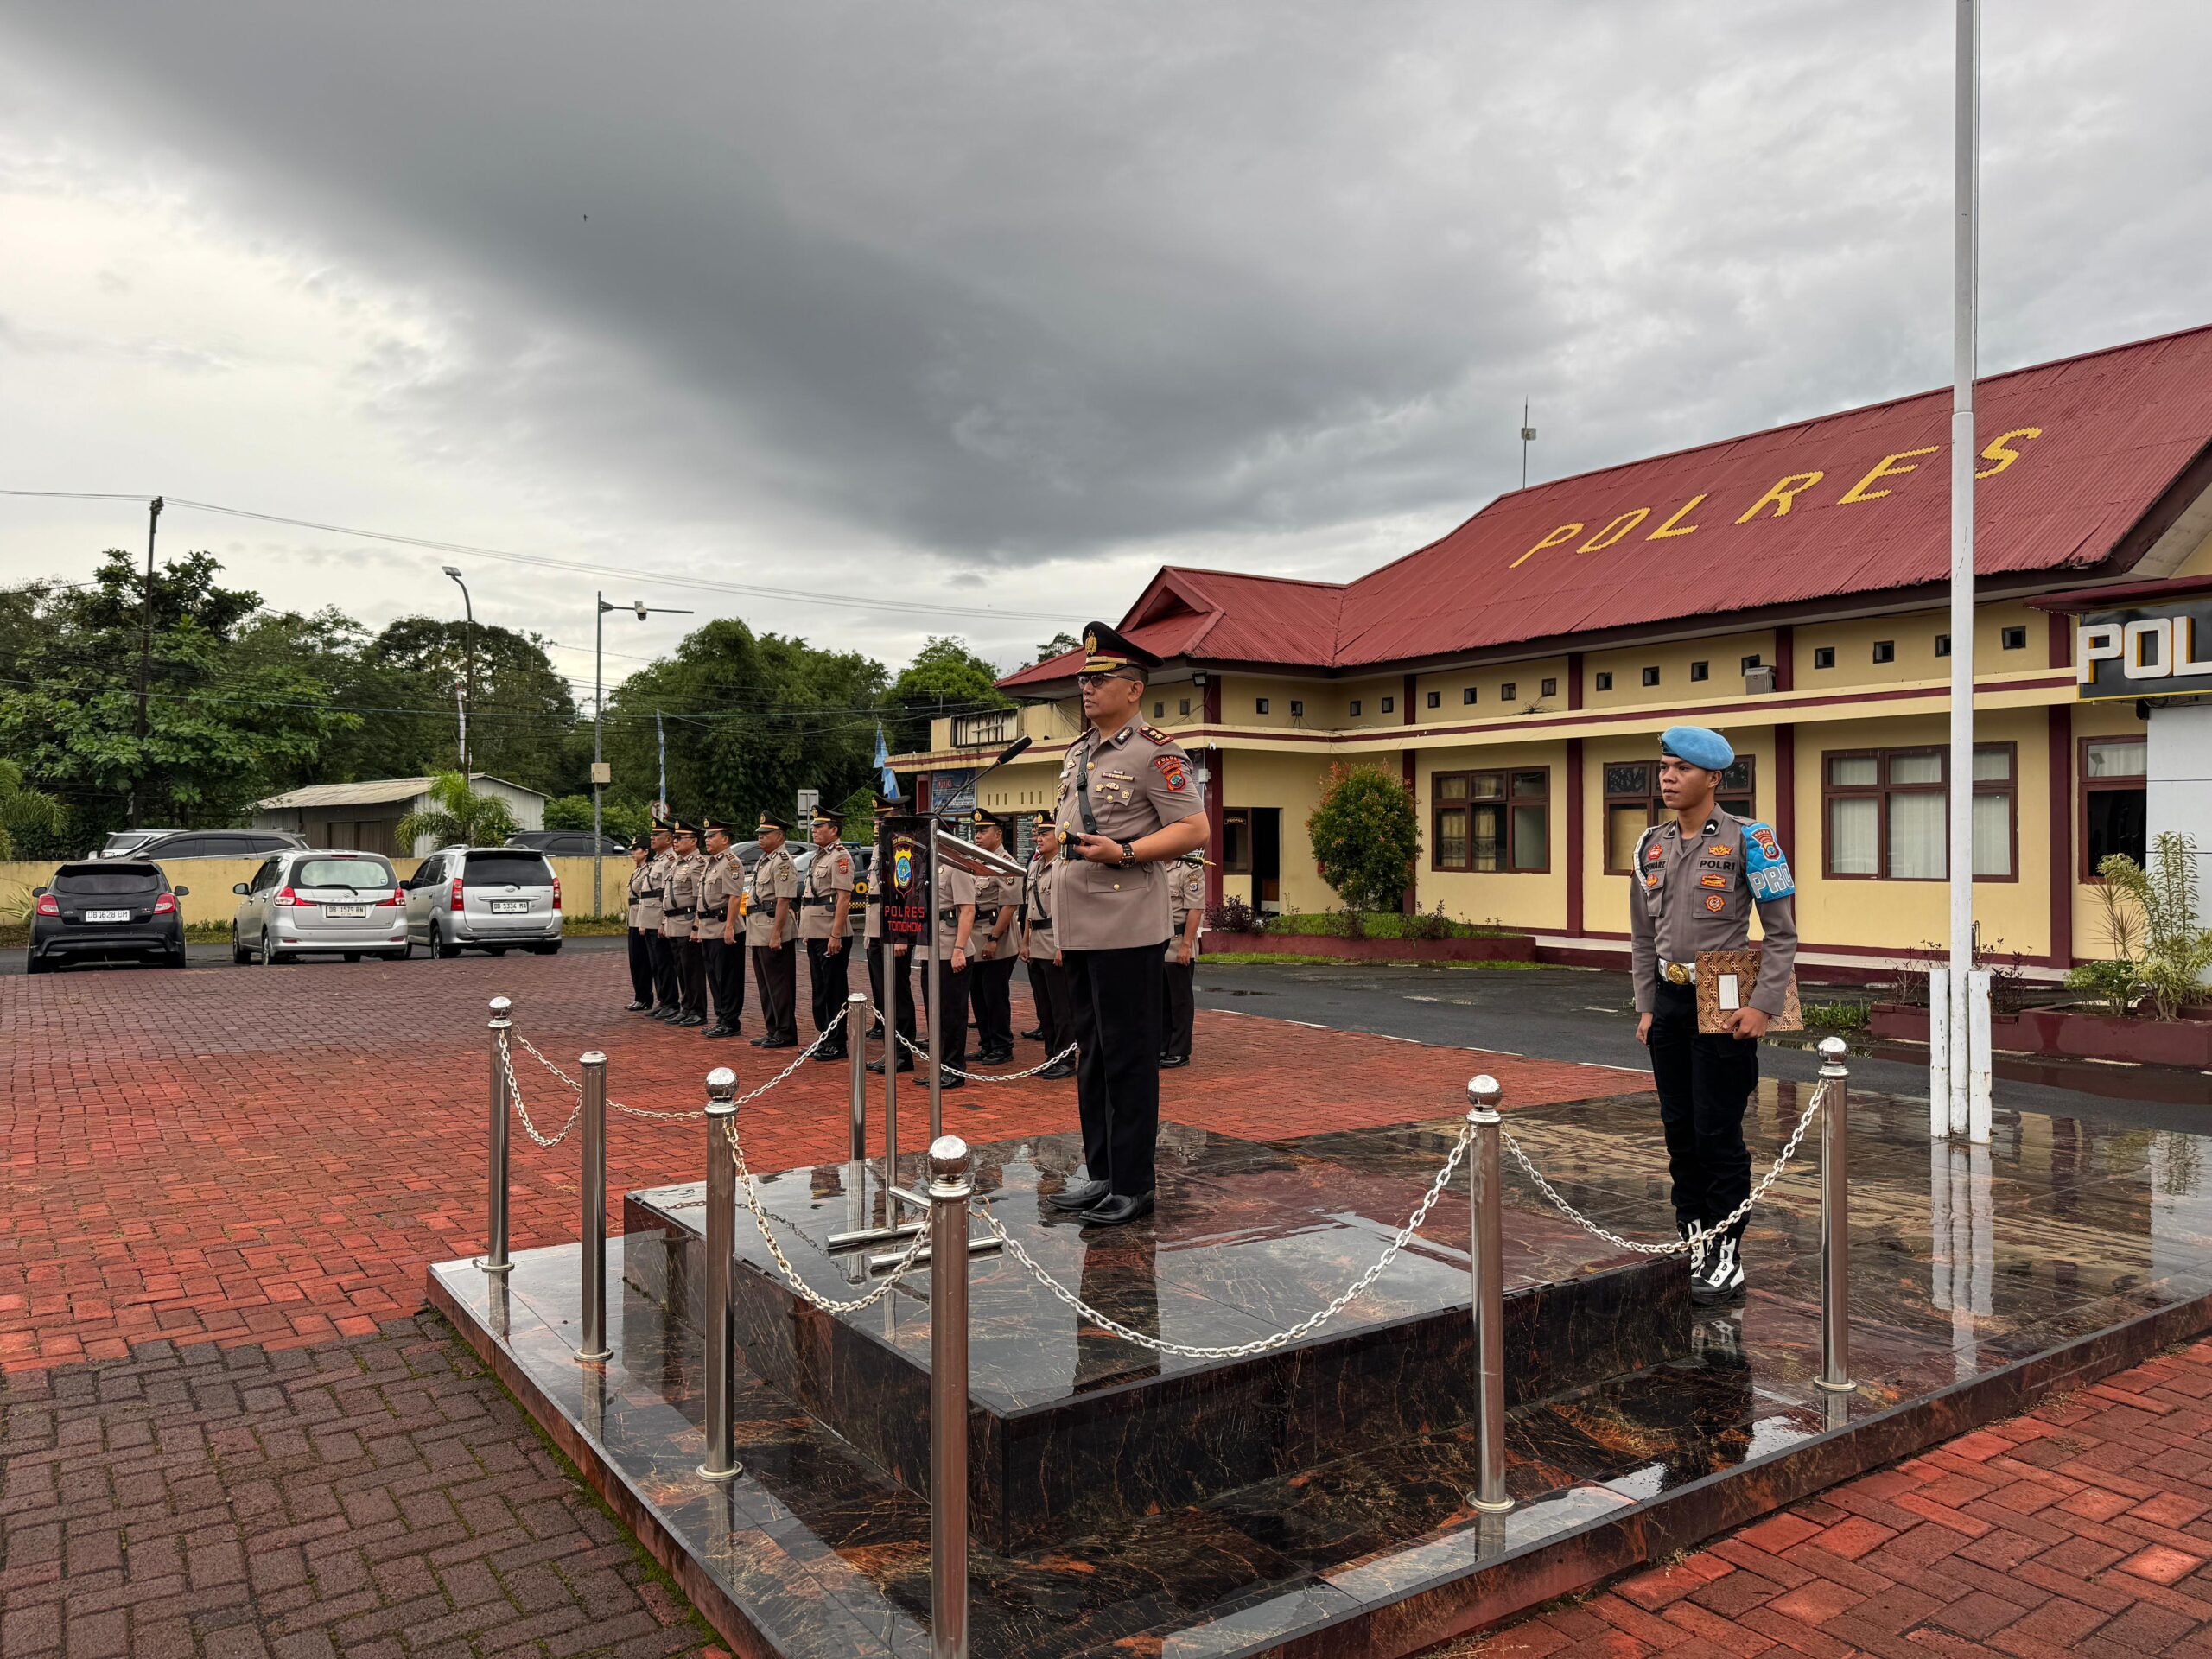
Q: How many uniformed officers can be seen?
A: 13